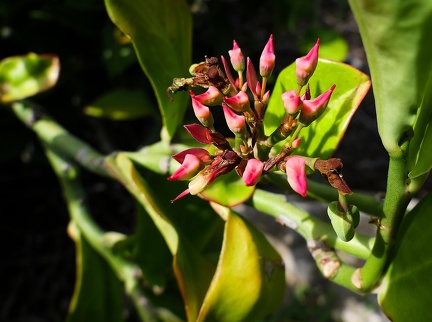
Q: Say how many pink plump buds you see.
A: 12